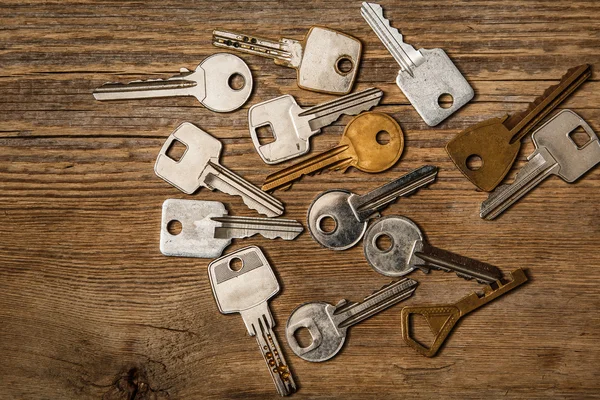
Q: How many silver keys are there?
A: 11